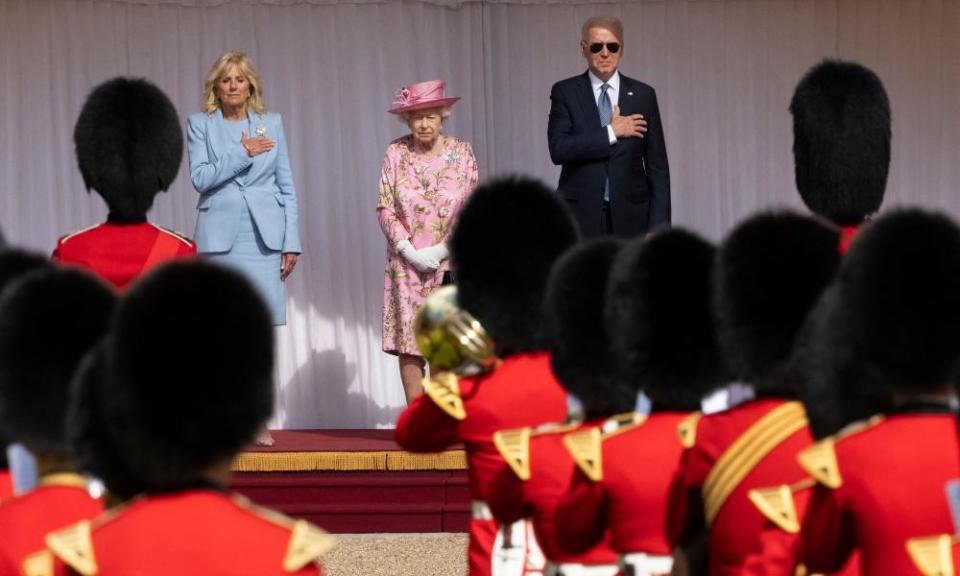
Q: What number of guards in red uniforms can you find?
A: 12